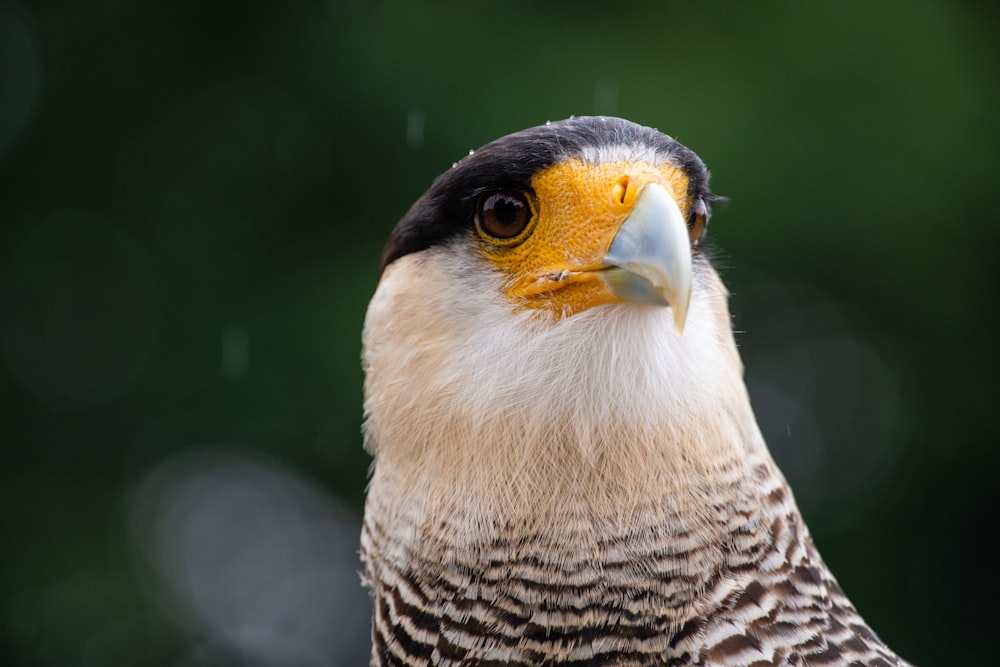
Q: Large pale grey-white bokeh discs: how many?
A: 1